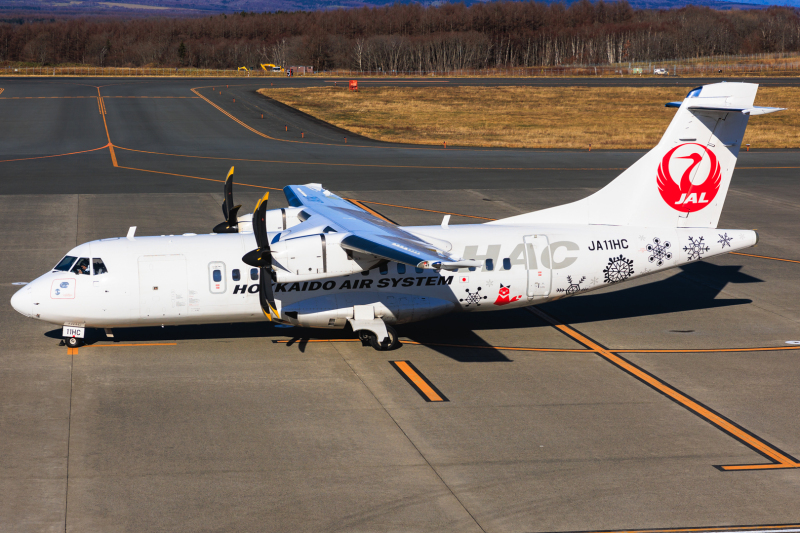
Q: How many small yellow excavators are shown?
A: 2